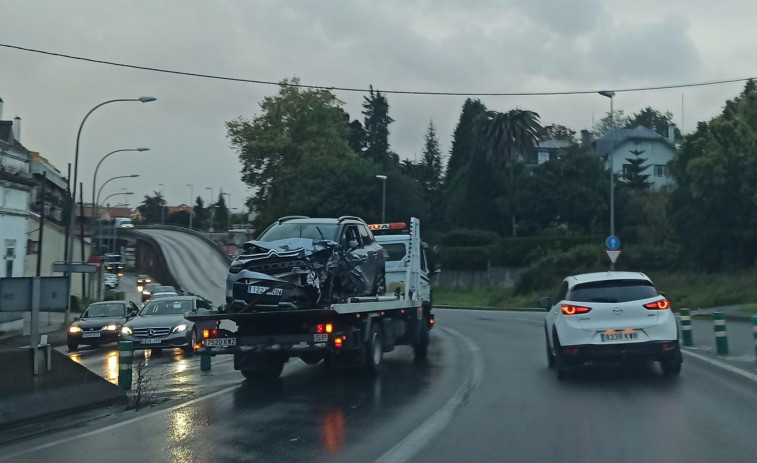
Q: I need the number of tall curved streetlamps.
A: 4